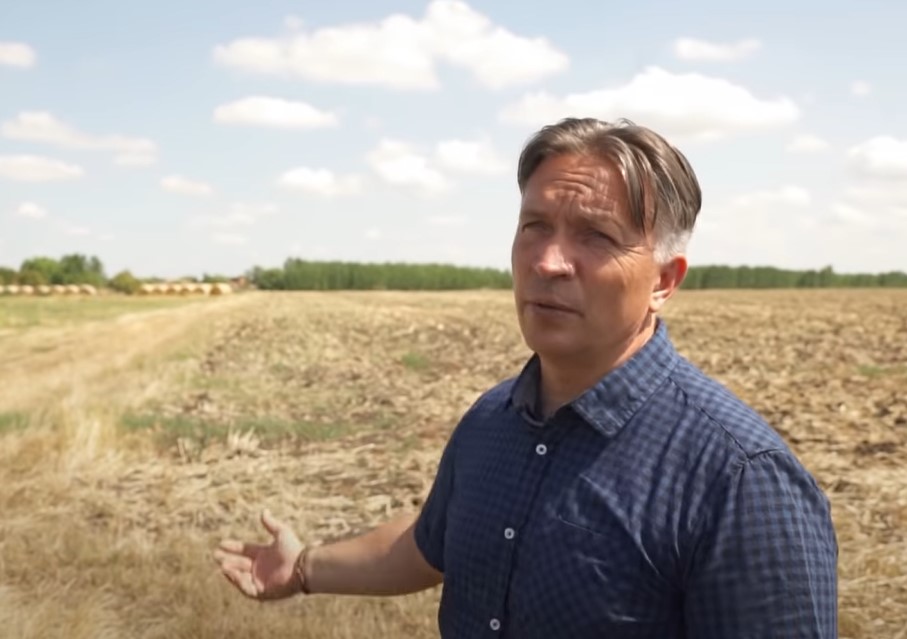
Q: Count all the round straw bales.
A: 13